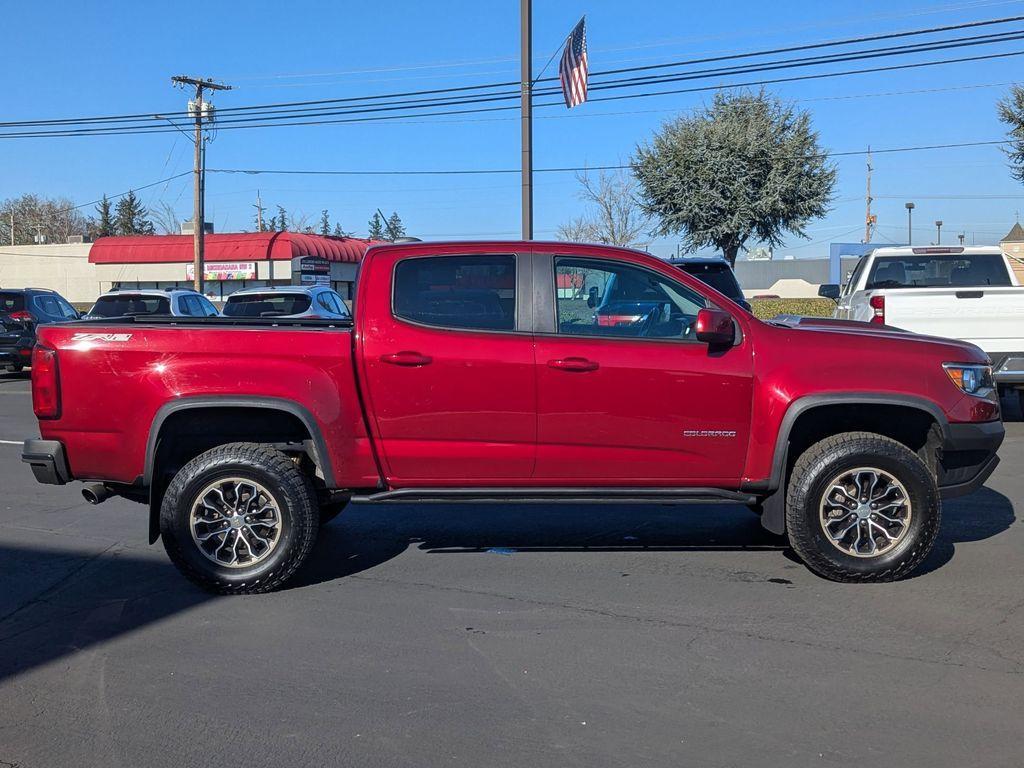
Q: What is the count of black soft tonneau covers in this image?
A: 1